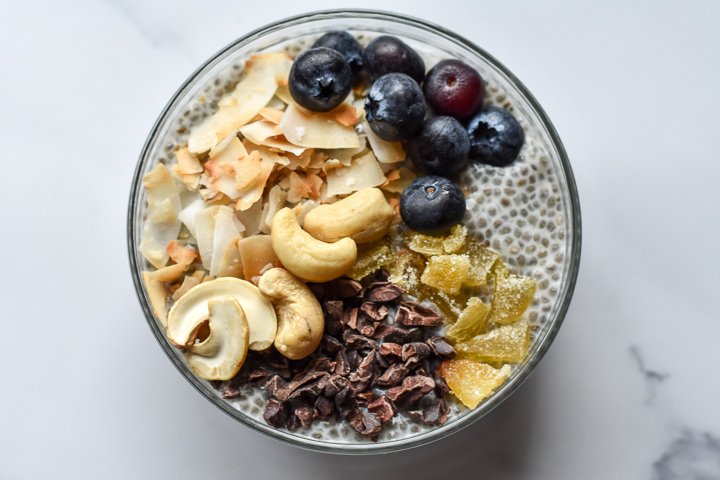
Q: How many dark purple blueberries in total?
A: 8